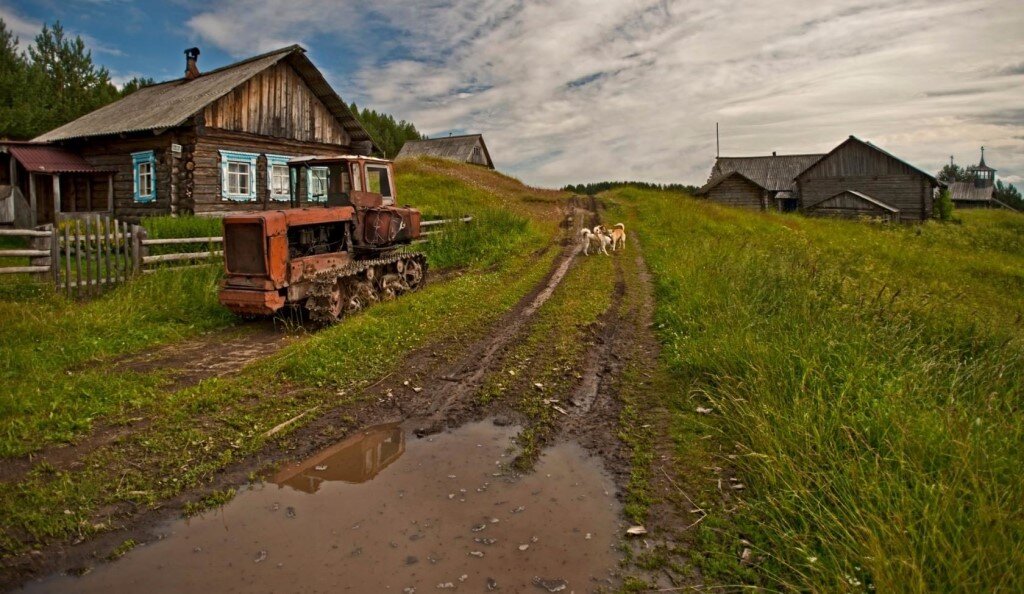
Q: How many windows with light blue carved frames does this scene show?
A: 4